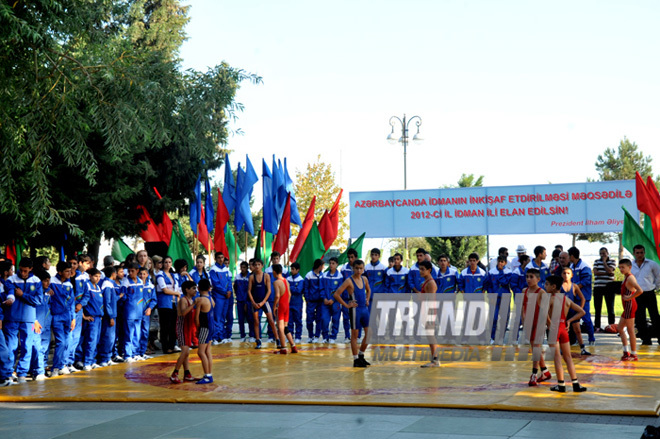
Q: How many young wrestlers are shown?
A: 10